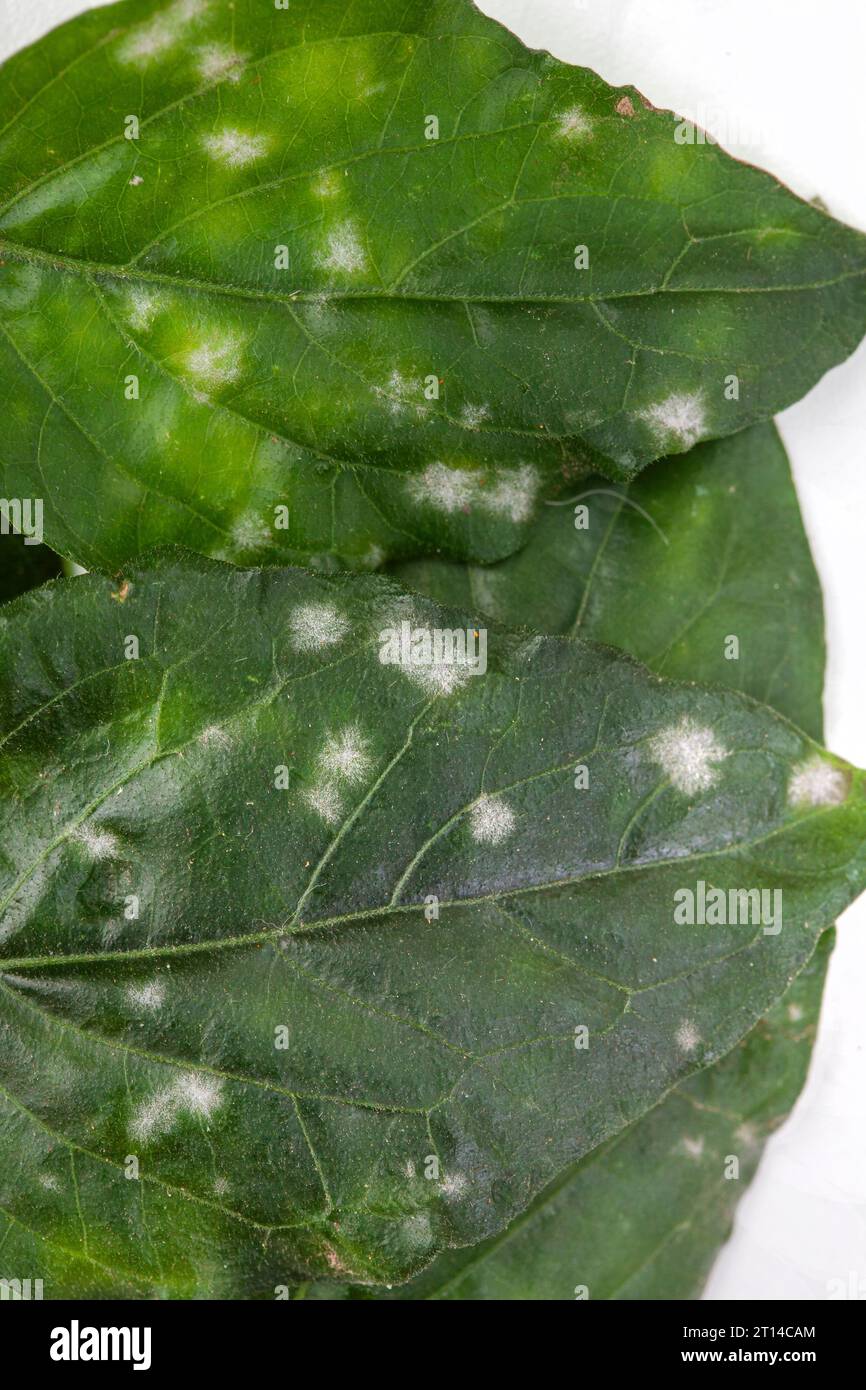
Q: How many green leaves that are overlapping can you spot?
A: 4